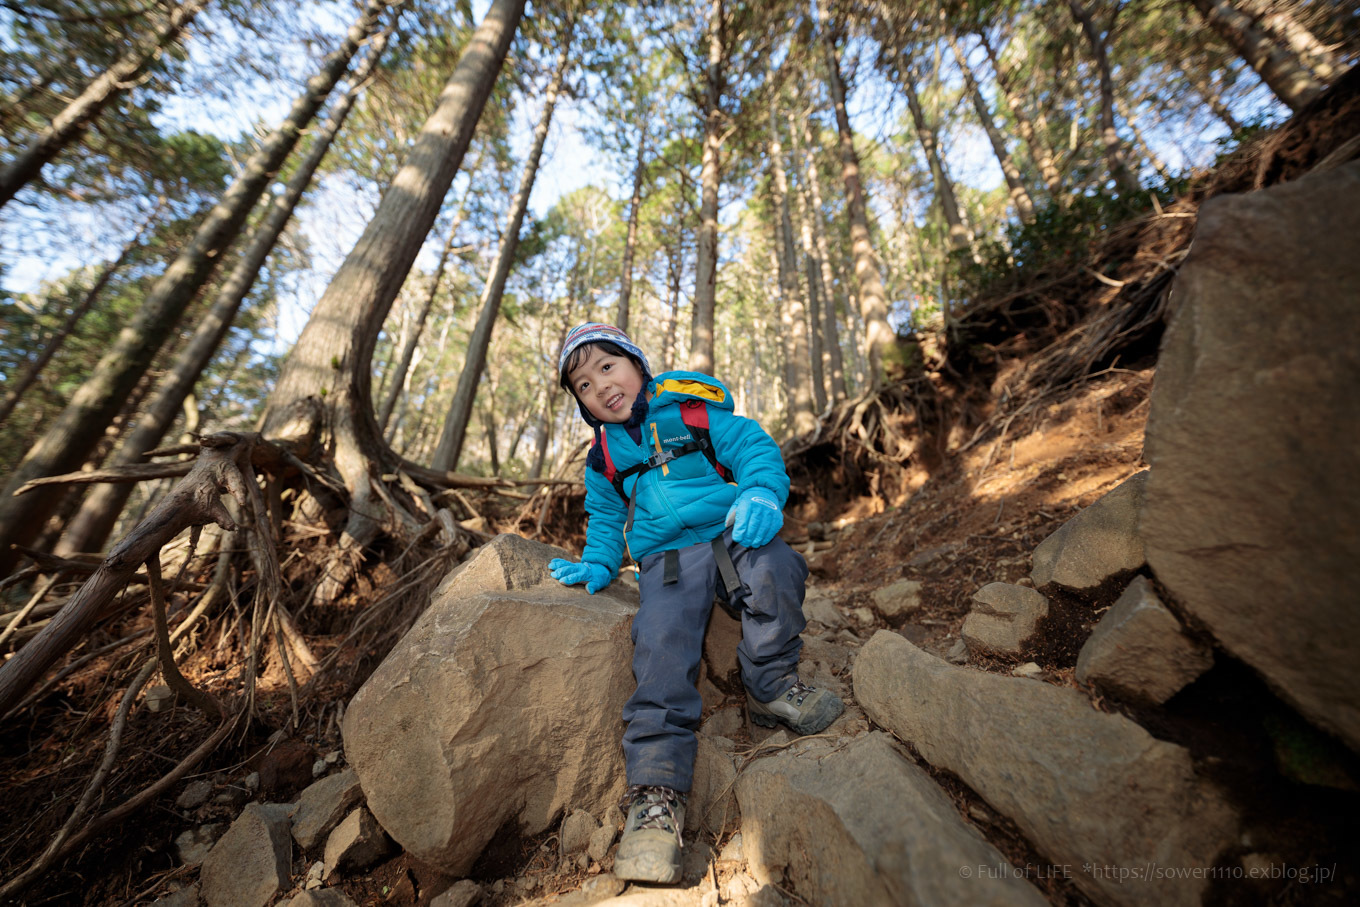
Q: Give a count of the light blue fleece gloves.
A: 2